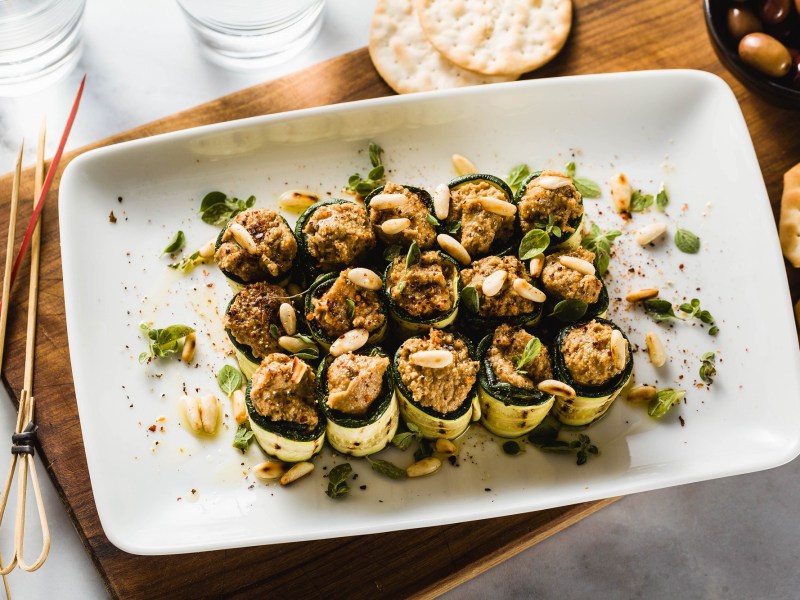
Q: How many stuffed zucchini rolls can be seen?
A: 15